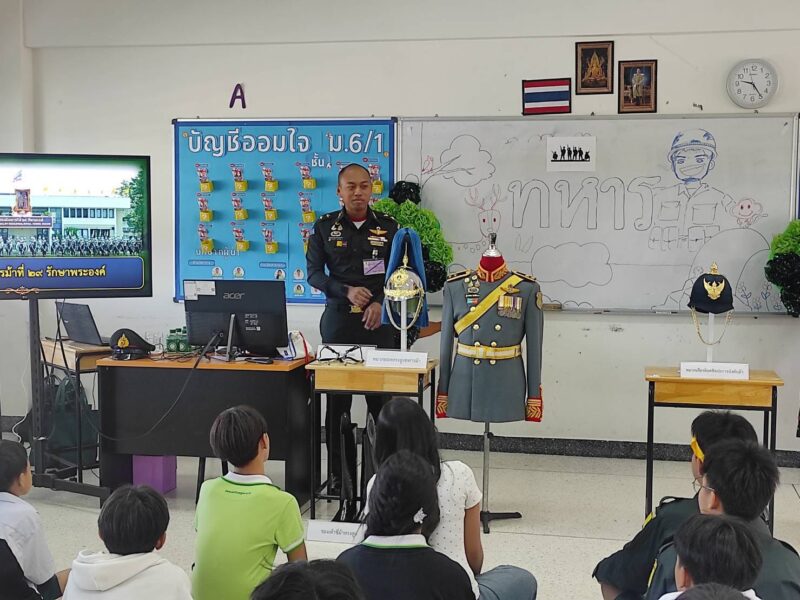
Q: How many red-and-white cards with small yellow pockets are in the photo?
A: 13